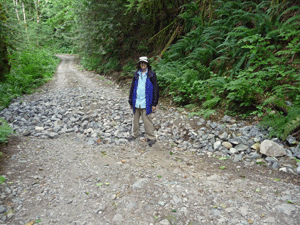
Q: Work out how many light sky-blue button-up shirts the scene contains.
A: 1